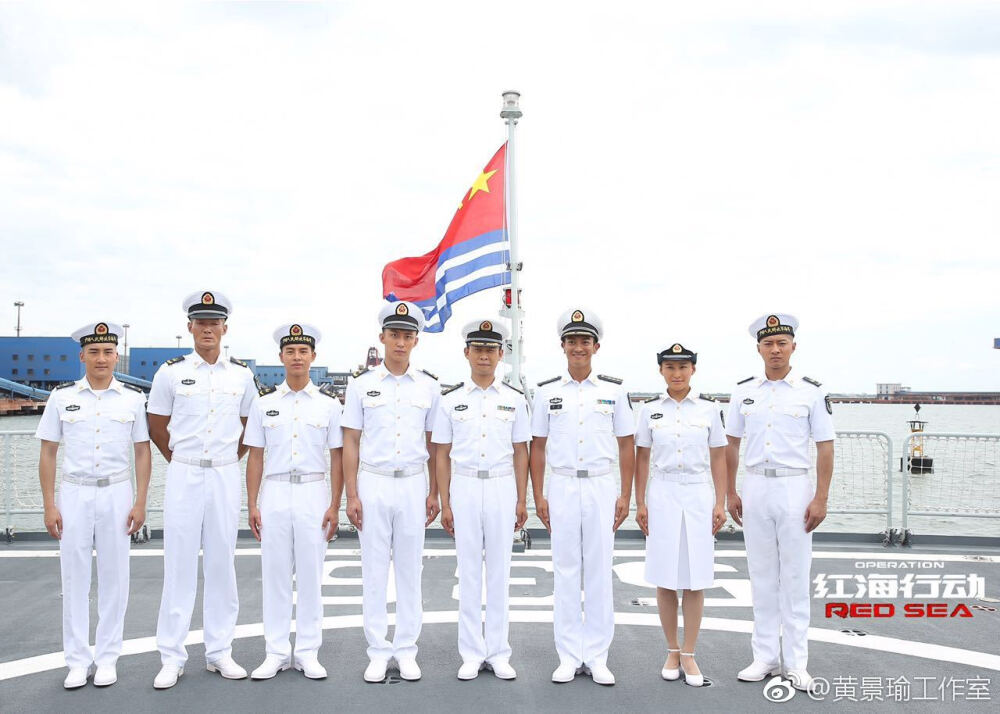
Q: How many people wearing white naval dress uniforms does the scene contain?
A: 8